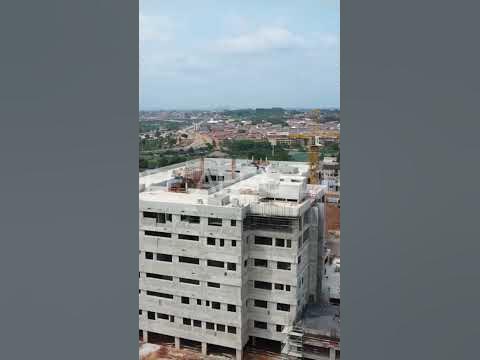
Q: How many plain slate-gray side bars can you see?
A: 2